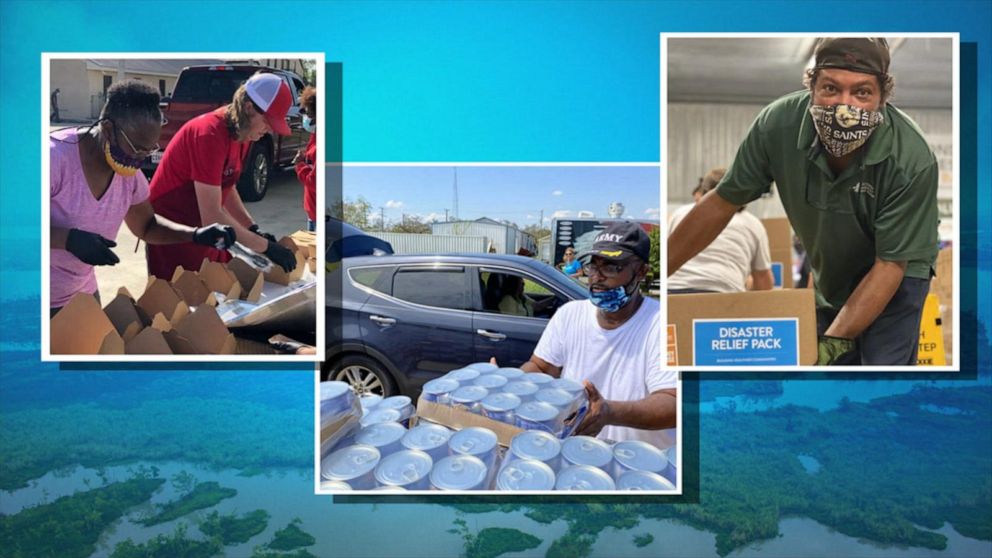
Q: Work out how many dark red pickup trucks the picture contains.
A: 1